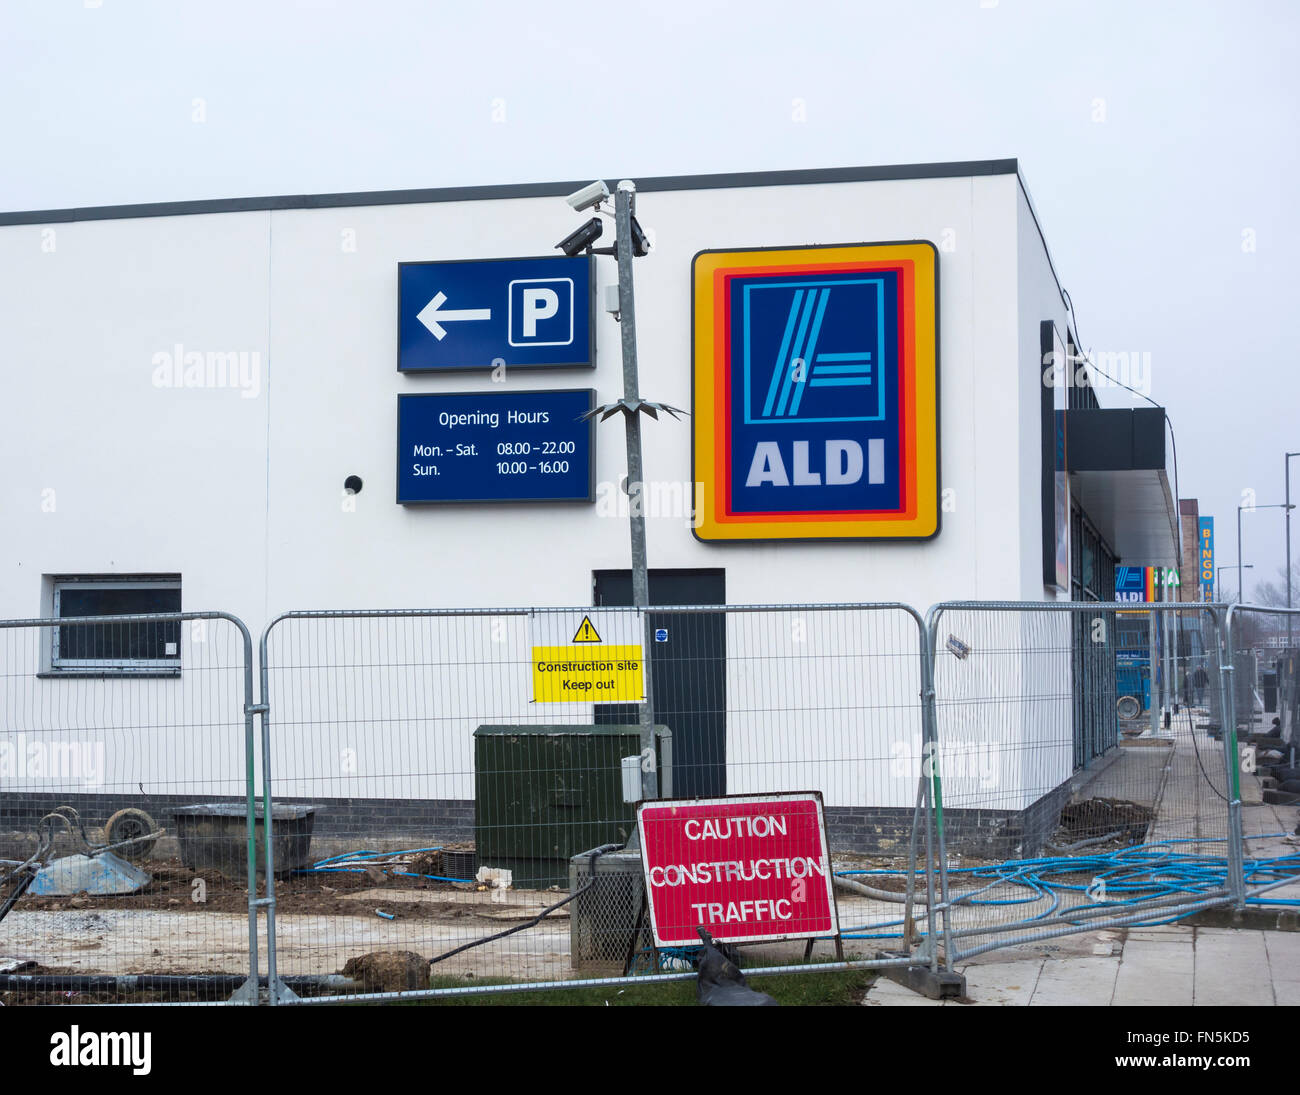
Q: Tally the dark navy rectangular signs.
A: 2